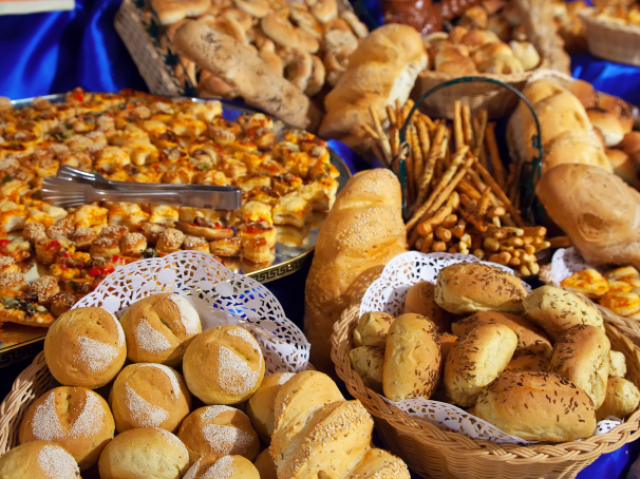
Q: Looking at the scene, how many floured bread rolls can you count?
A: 10